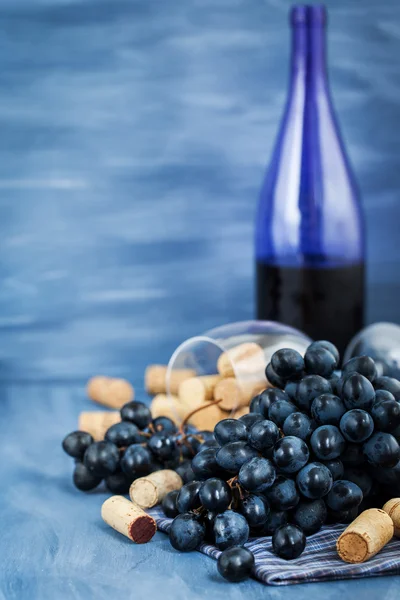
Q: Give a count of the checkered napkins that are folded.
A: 1